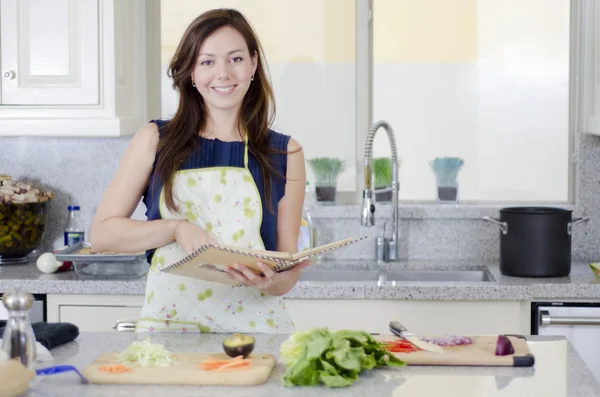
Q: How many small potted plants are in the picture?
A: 3